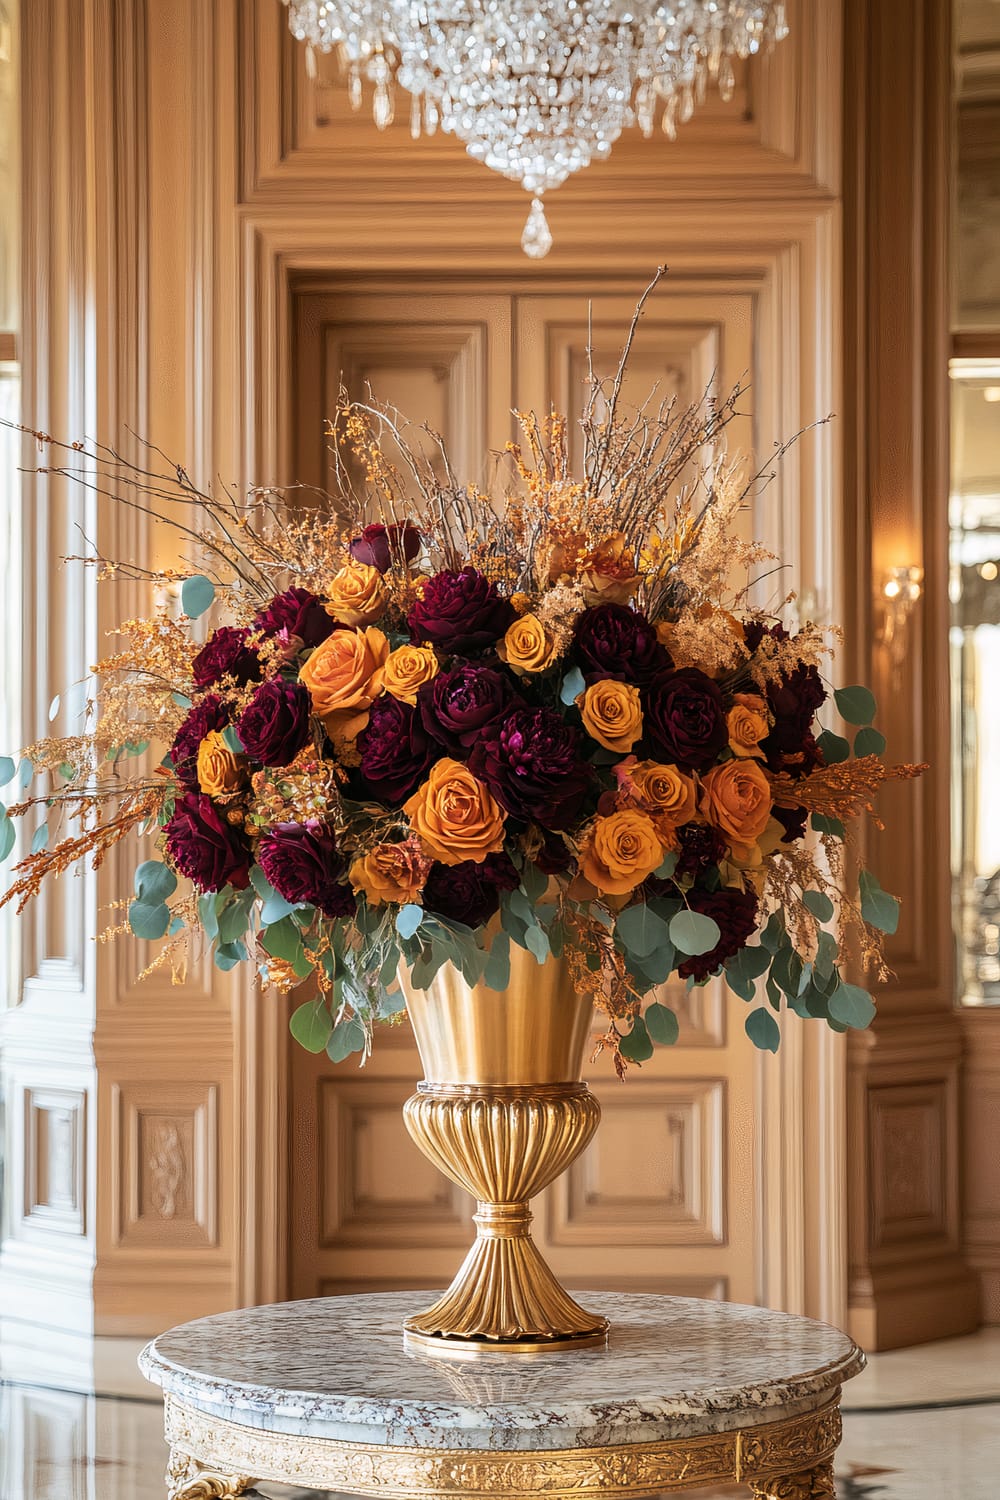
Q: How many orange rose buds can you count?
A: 12